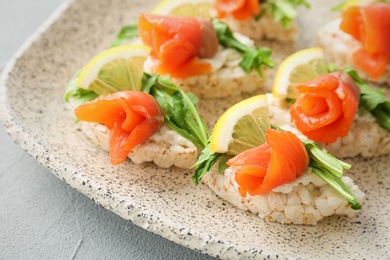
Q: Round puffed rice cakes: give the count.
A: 6